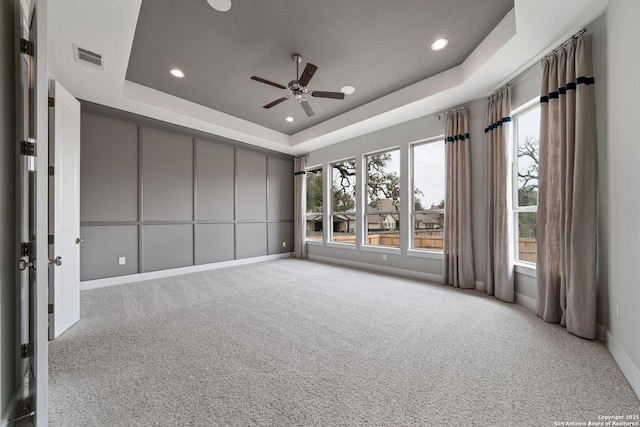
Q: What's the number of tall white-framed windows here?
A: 5